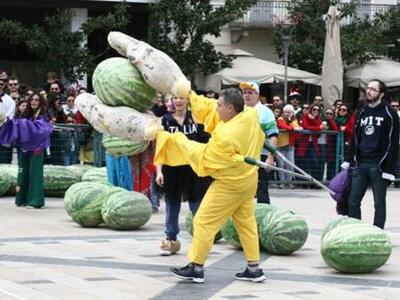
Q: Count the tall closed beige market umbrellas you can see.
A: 1